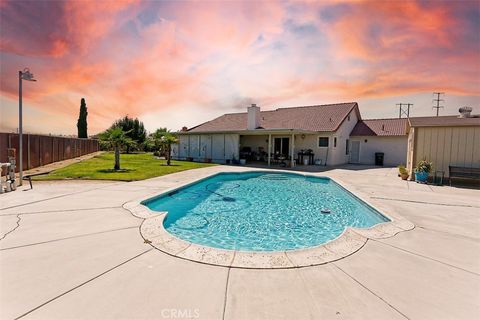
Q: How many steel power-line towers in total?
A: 2